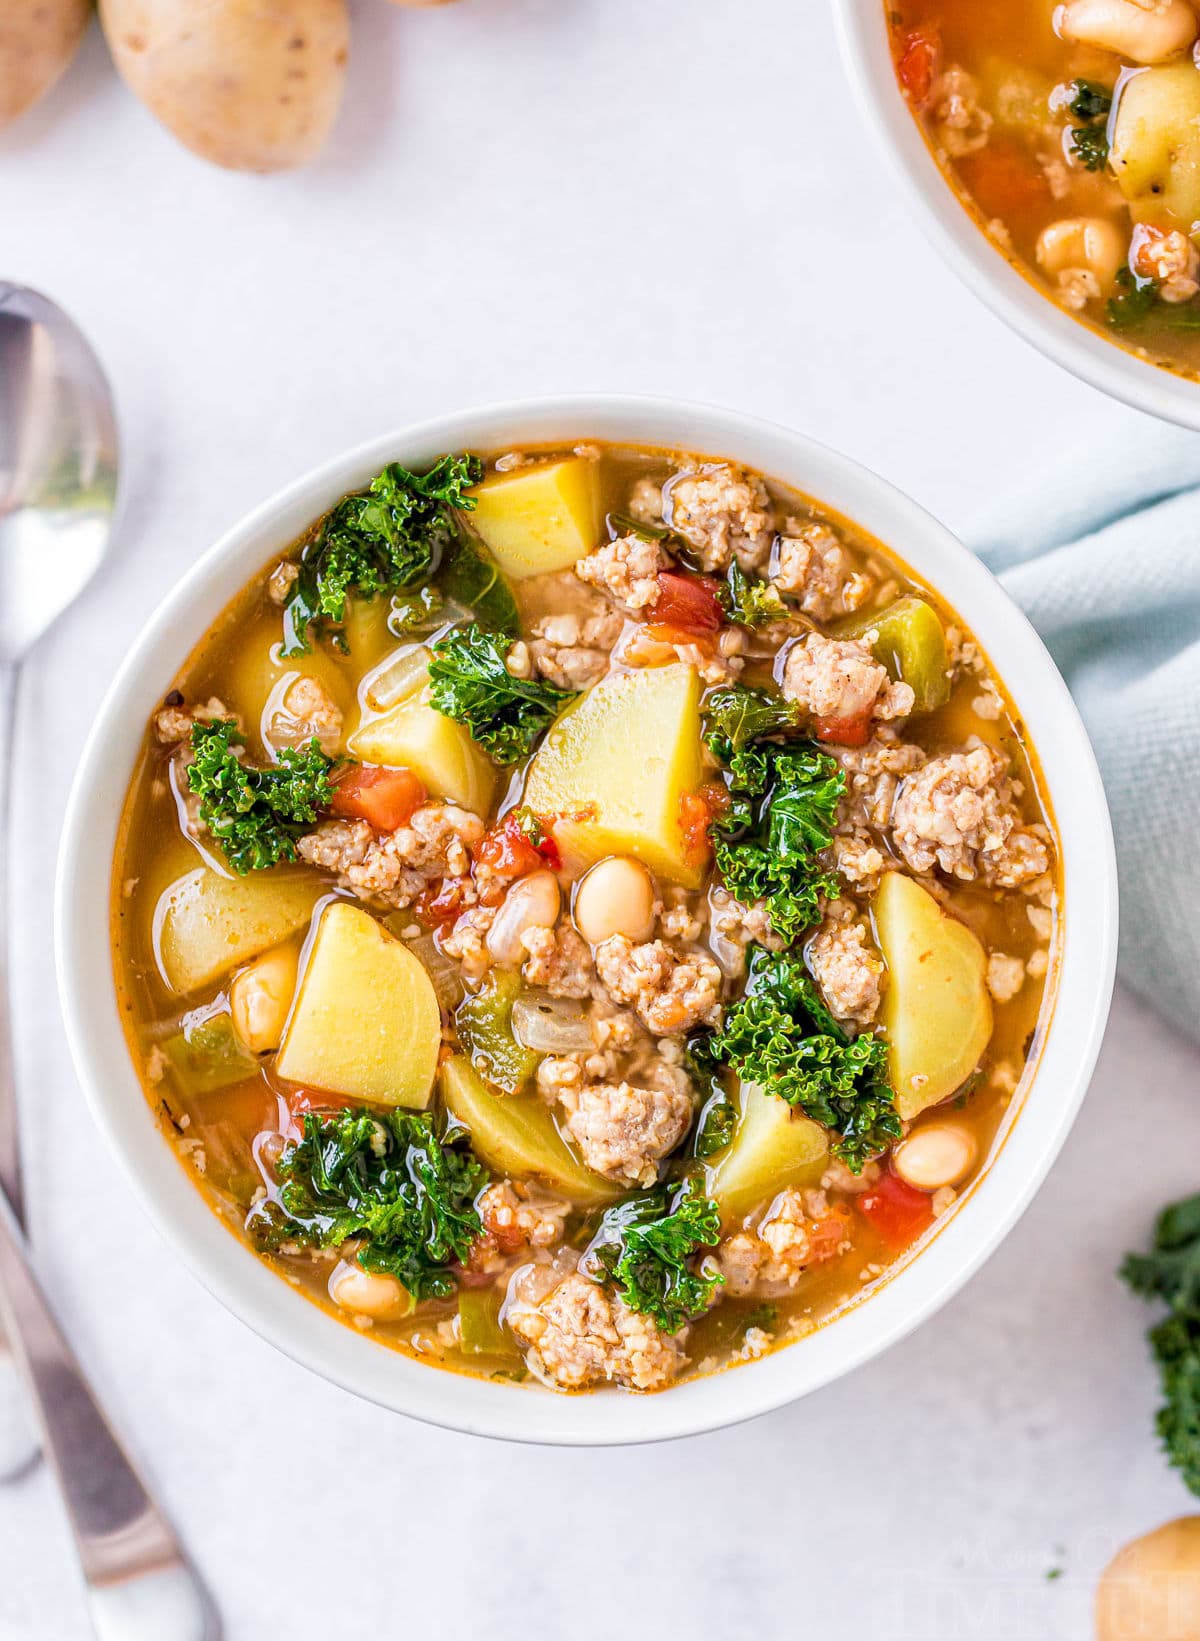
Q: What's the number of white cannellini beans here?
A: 7